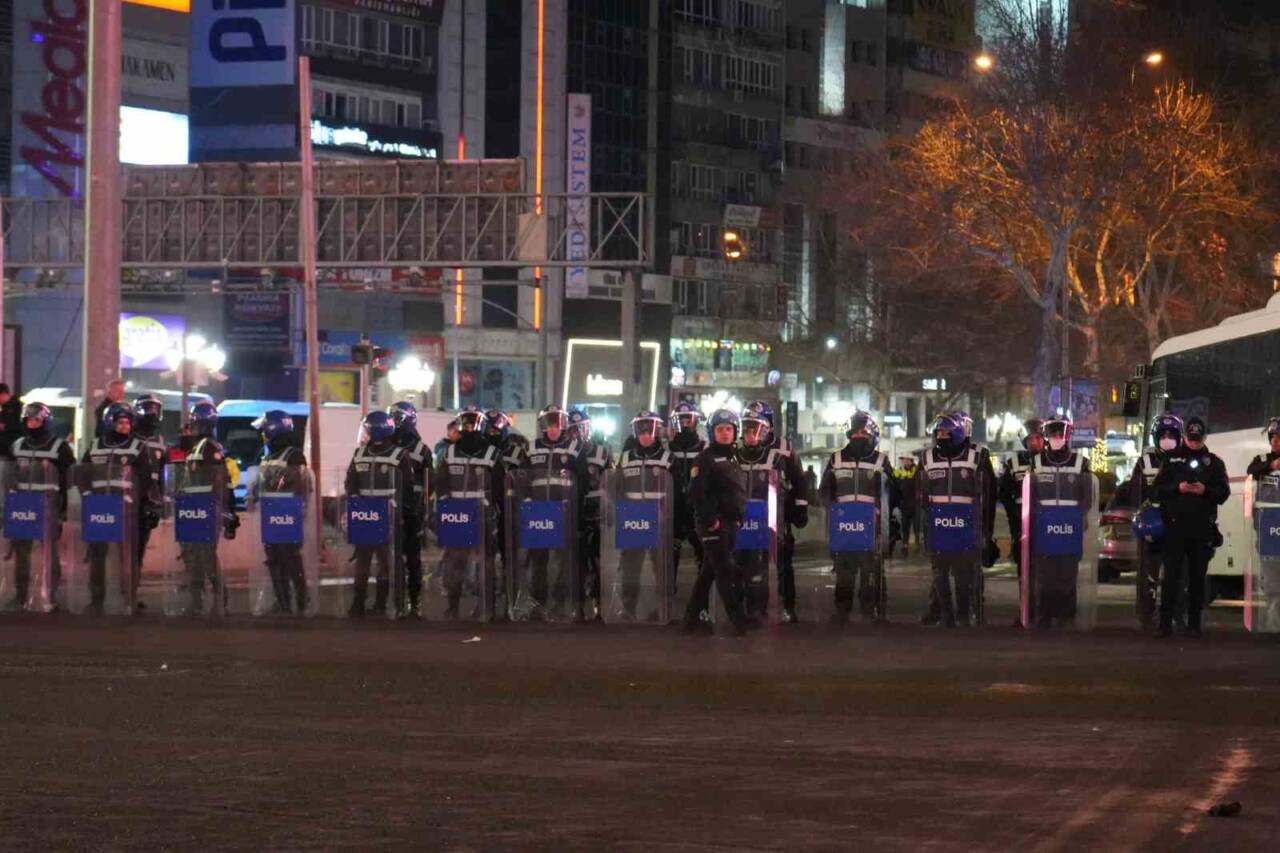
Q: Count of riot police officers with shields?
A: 13